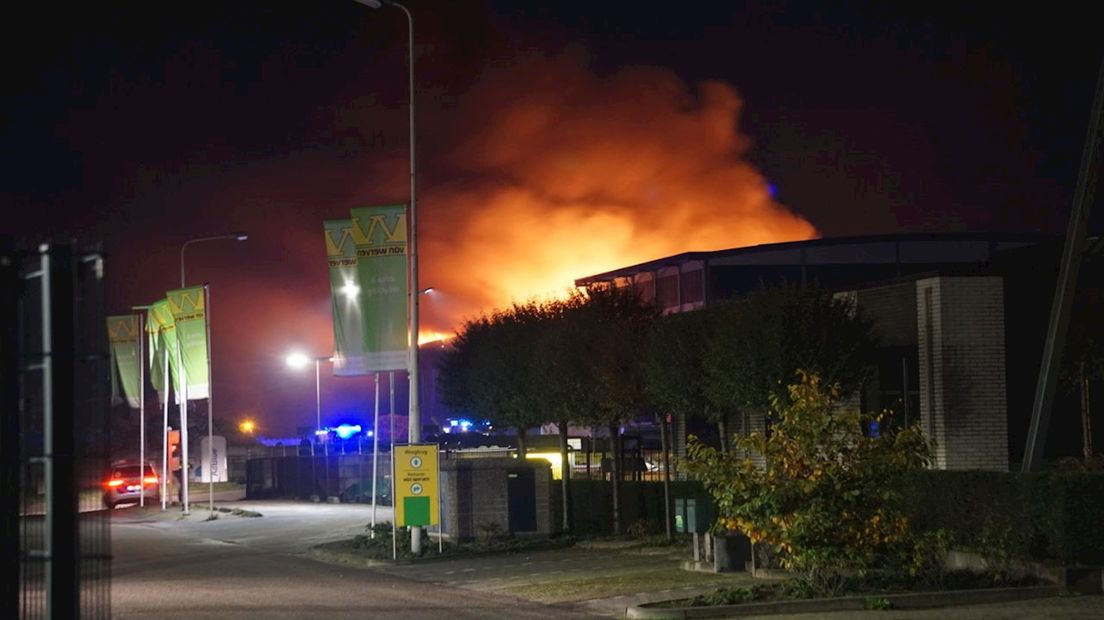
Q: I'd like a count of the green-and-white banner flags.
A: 6